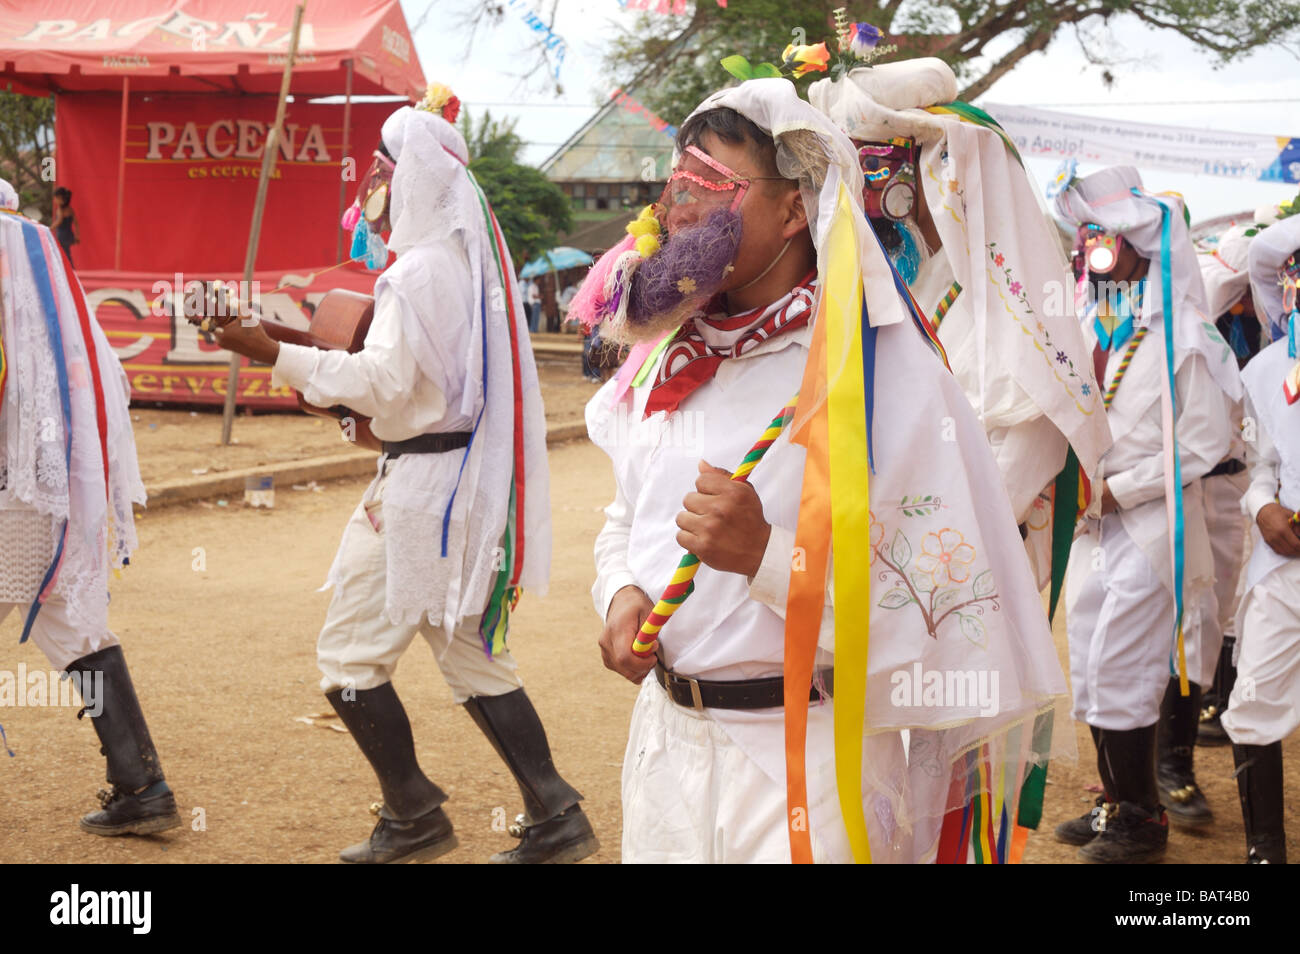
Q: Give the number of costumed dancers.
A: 7